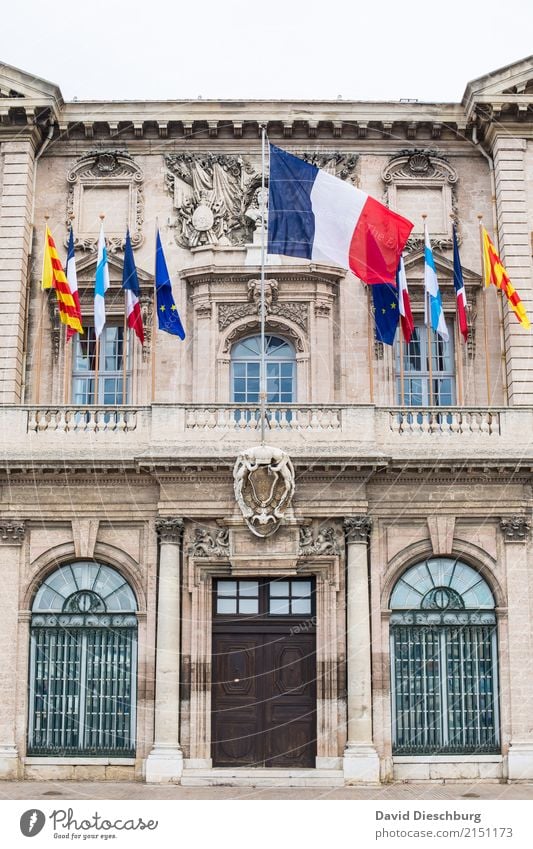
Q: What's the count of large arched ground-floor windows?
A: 2